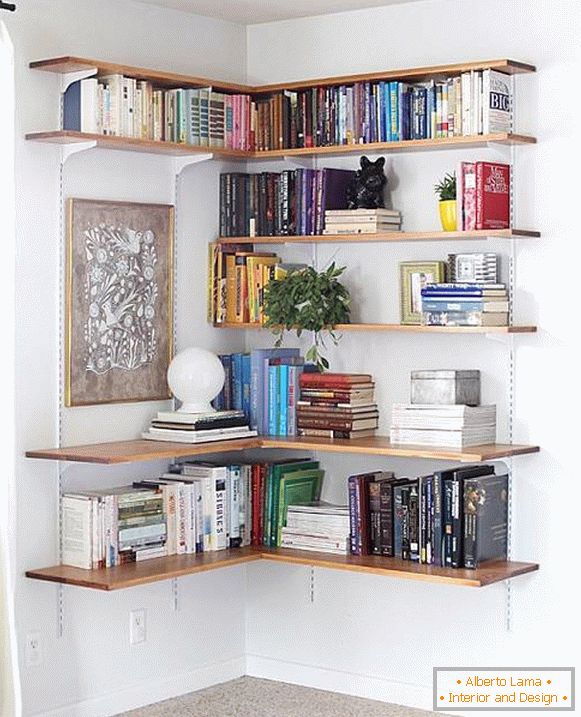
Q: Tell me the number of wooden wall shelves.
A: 6